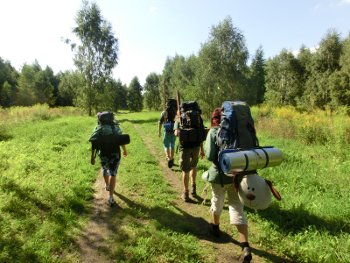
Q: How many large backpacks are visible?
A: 4